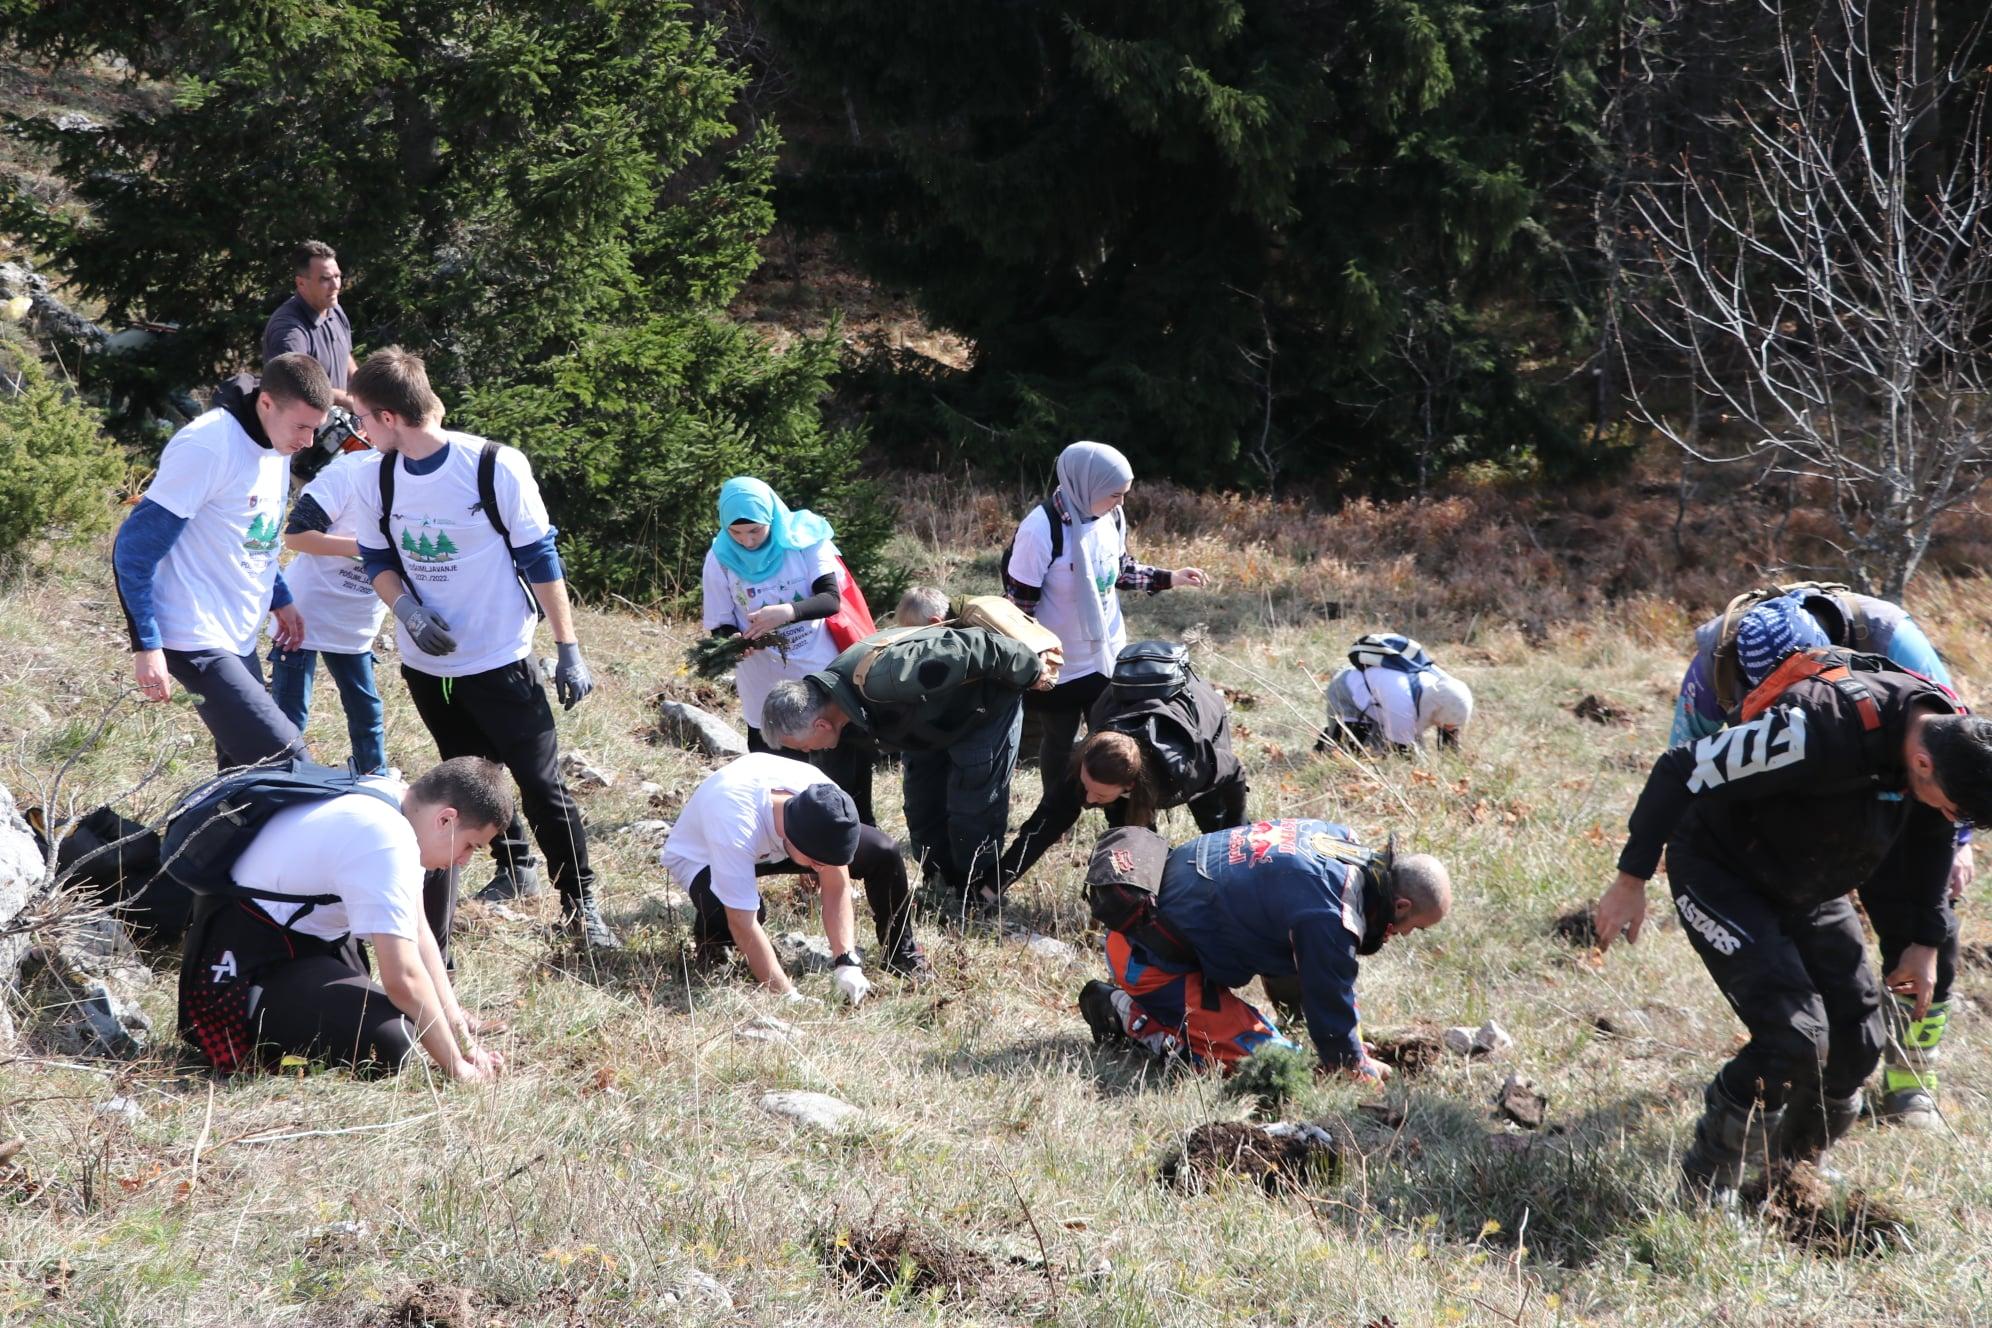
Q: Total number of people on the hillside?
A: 15